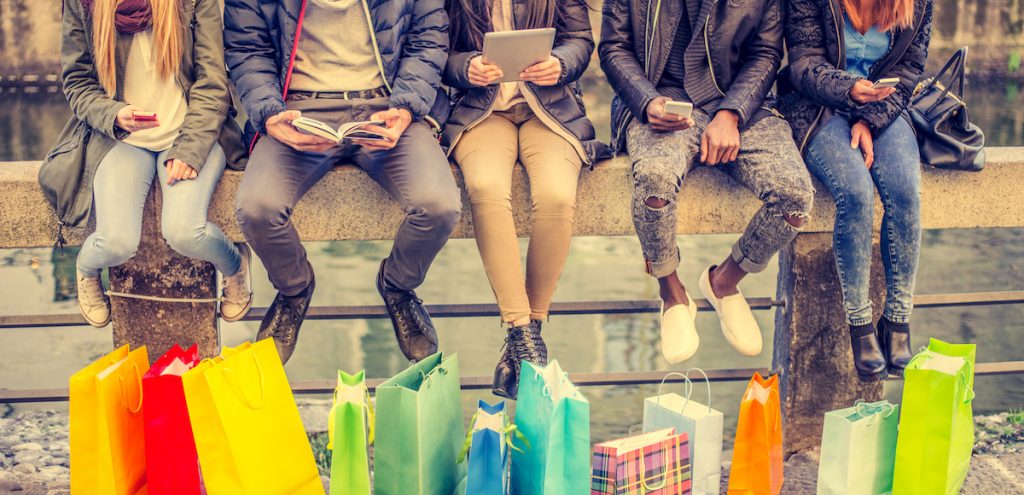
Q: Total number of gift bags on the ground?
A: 12